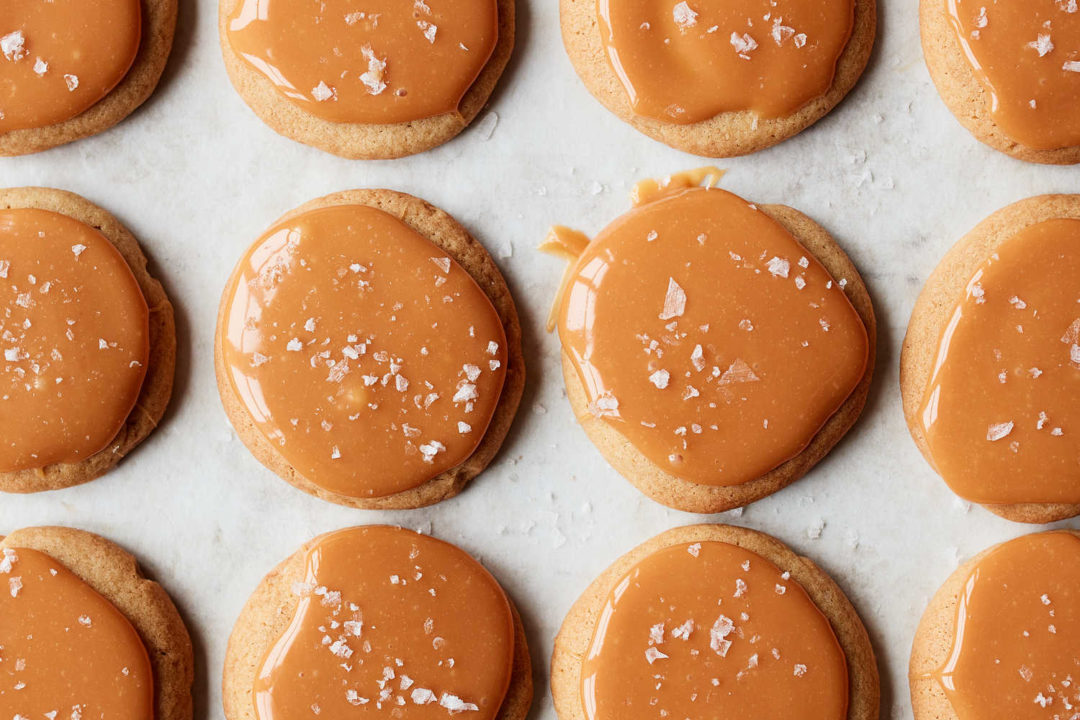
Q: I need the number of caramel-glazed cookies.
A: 12